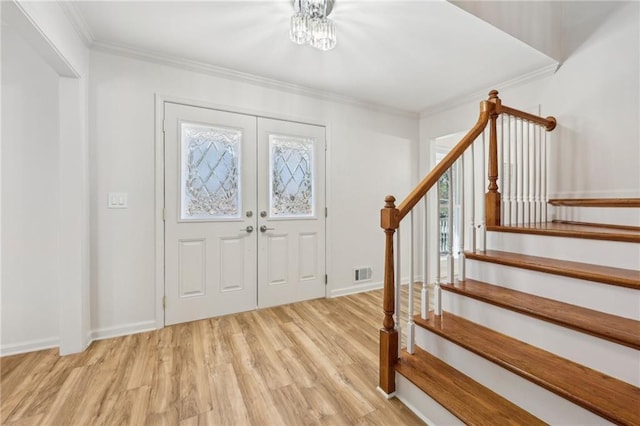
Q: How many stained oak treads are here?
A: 6